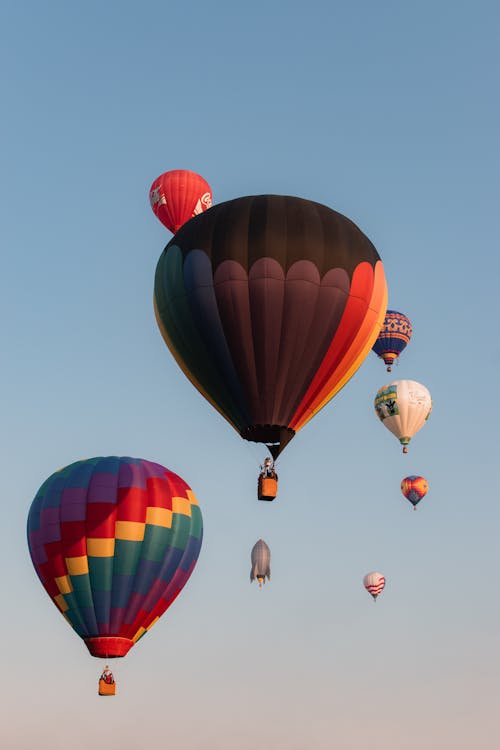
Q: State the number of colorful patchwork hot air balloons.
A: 1